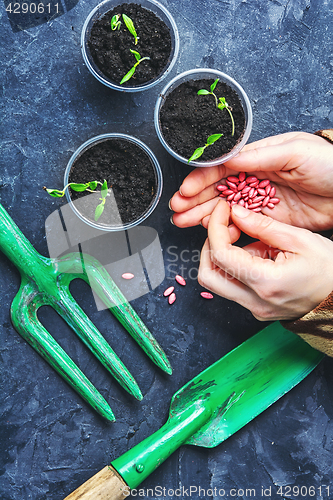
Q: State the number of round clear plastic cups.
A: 3